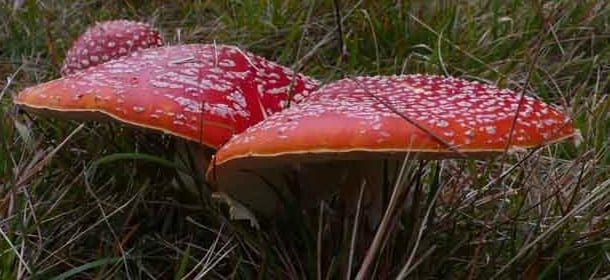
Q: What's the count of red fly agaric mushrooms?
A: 3